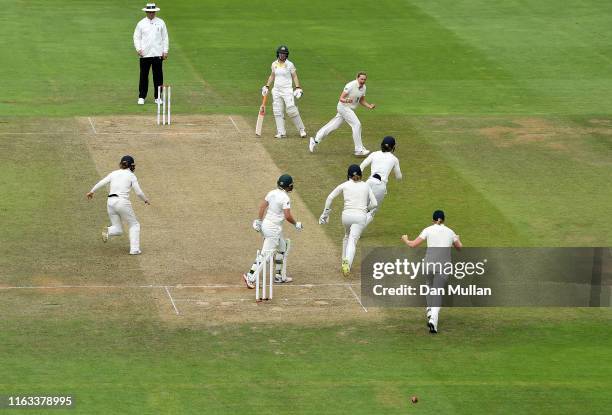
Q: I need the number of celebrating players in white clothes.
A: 5